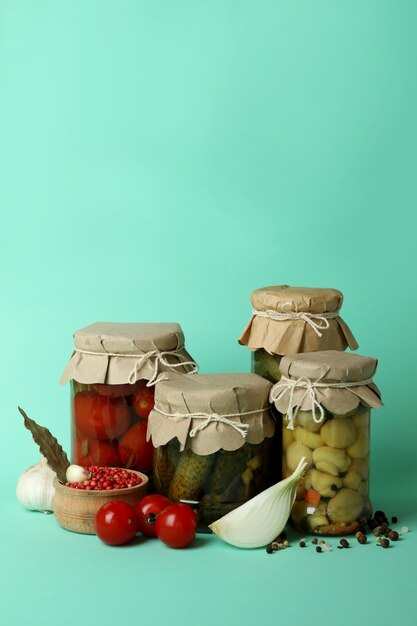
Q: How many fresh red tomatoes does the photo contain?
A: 3